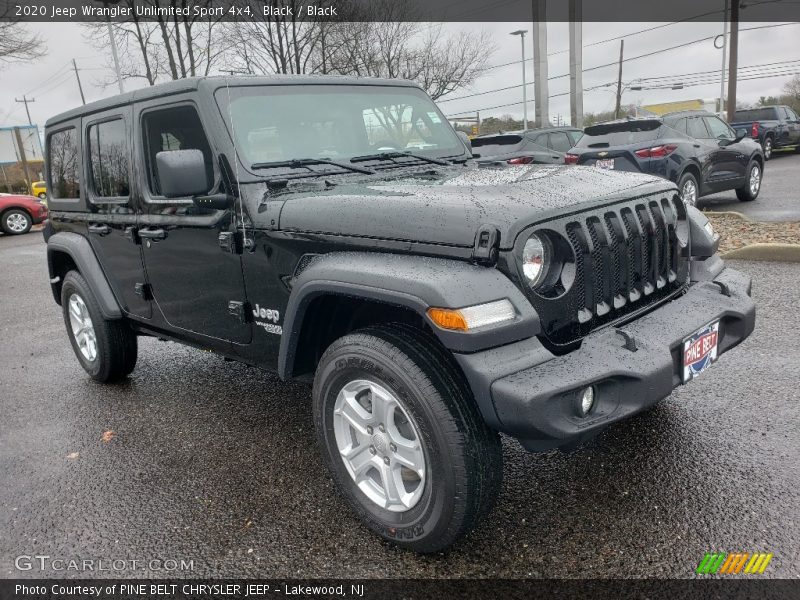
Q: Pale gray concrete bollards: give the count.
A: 0